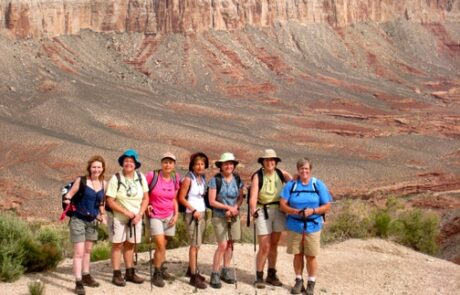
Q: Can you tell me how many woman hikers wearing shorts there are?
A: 7